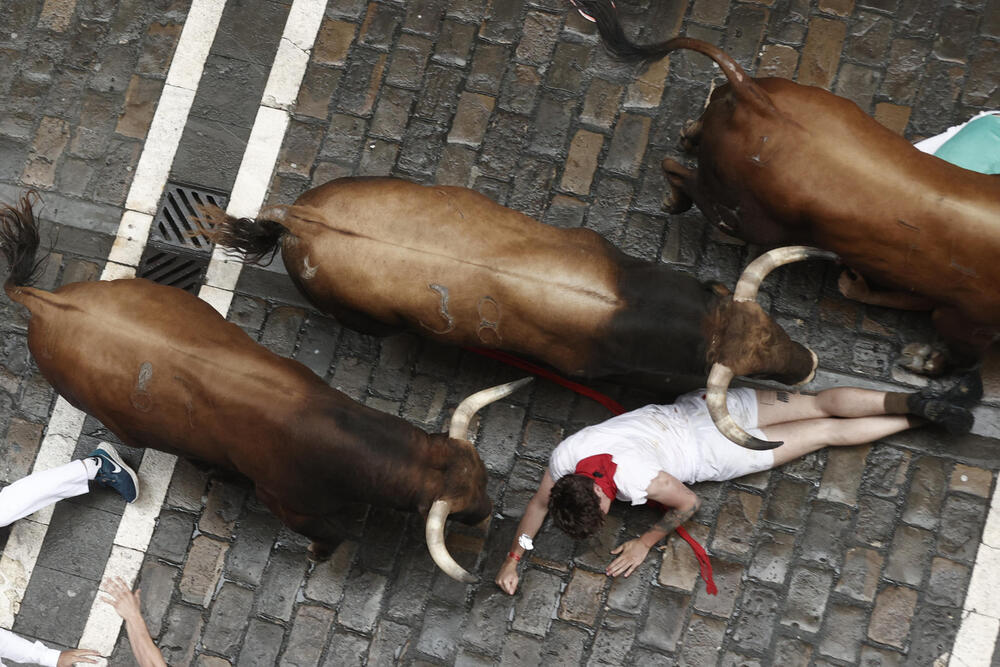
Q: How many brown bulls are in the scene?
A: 3